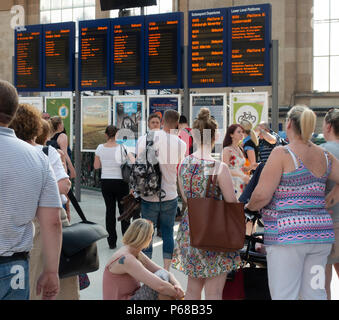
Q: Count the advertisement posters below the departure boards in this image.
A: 7